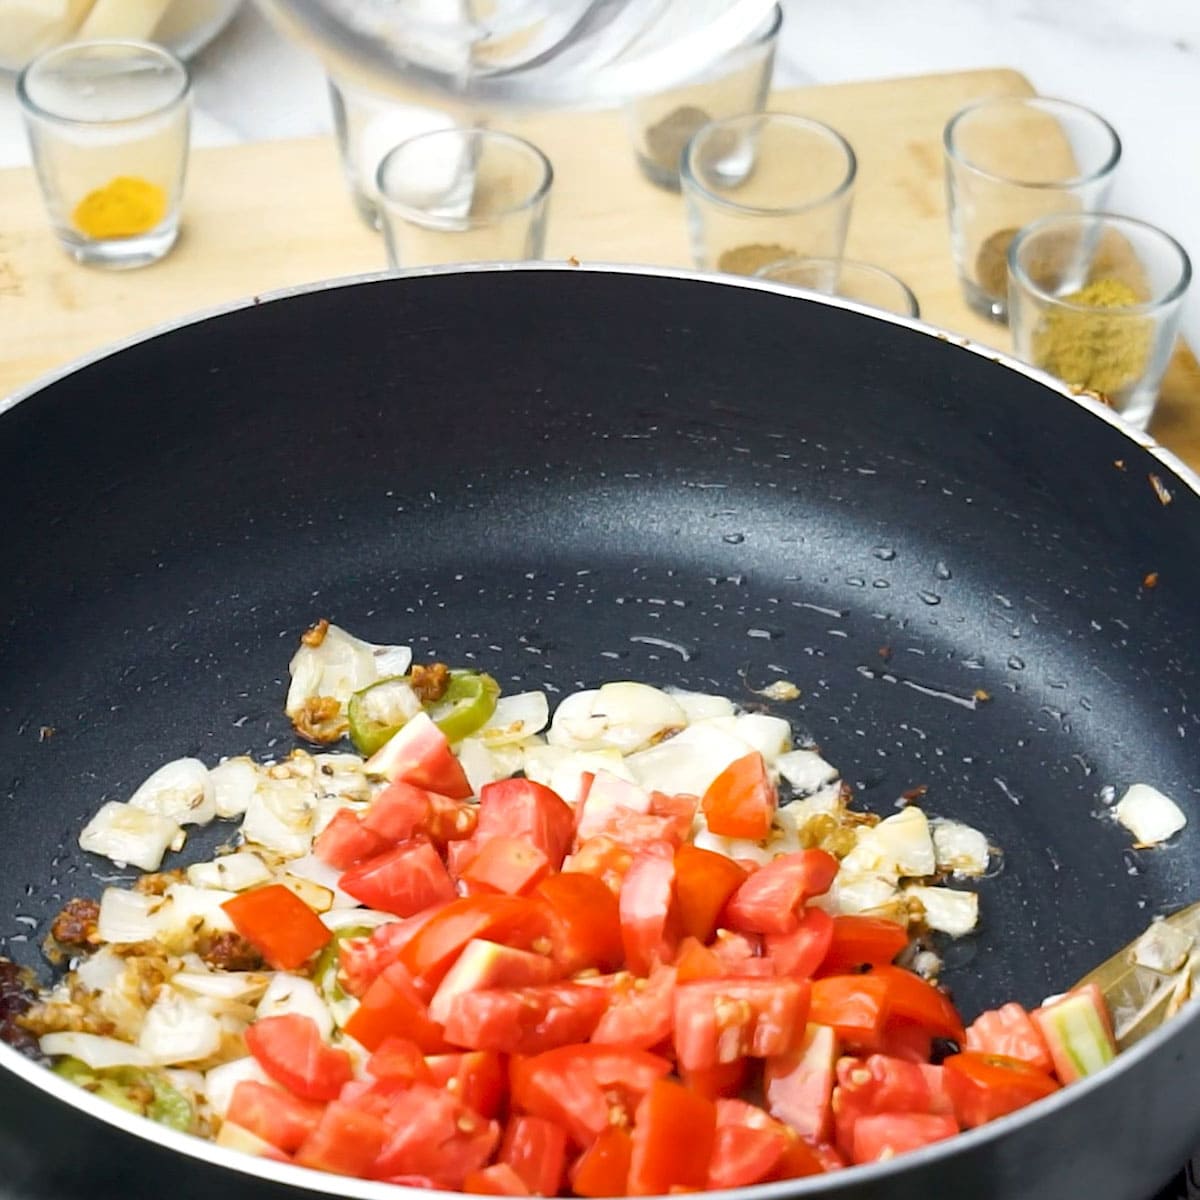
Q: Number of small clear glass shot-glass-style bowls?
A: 8